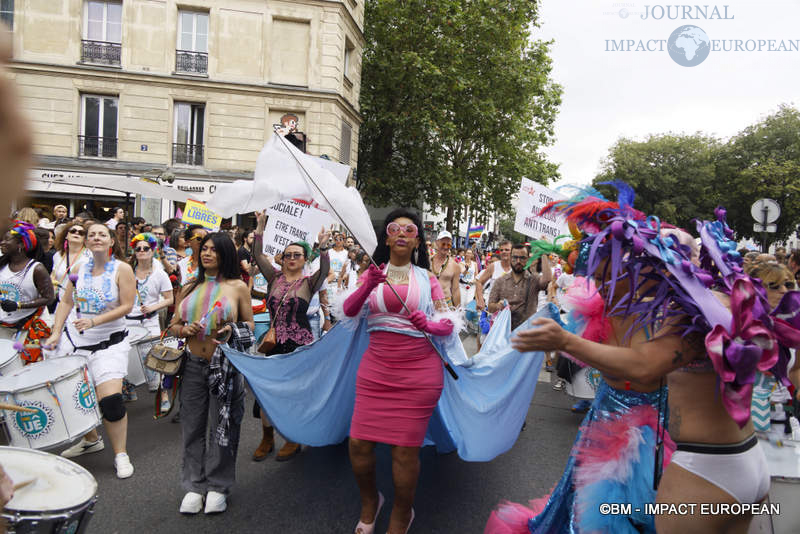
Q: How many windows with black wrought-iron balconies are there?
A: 4